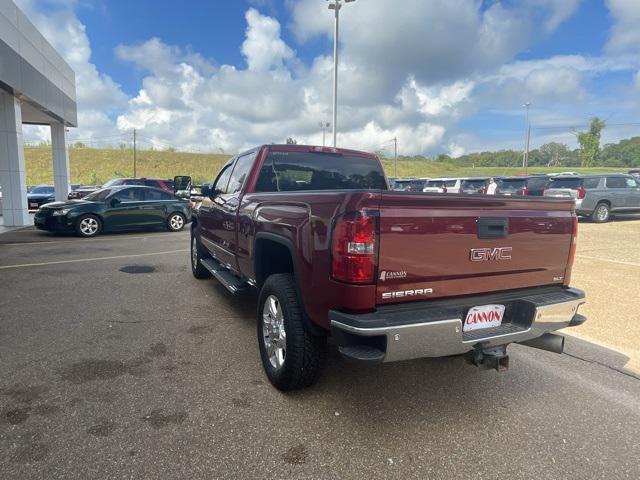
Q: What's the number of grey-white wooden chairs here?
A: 0